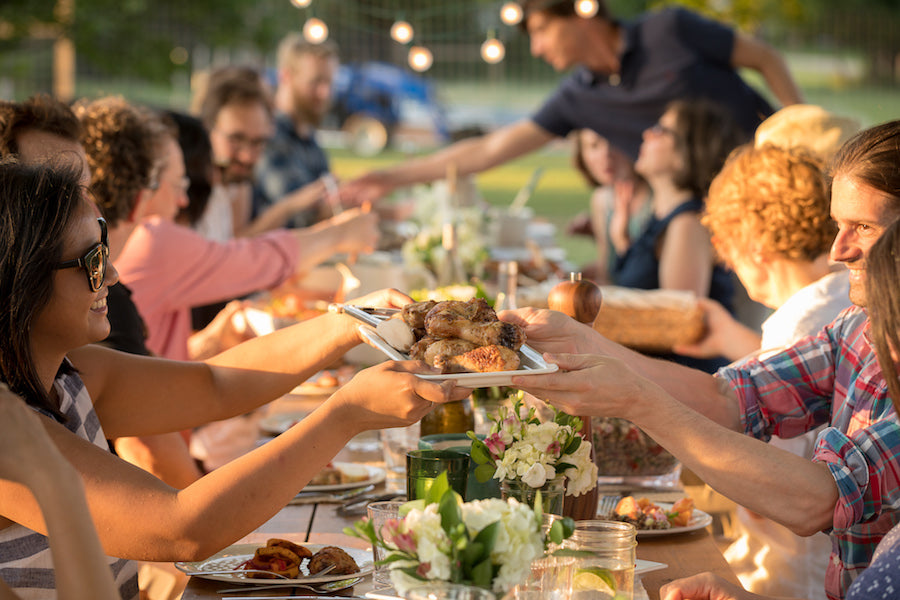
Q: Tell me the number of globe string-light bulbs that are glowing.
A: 7